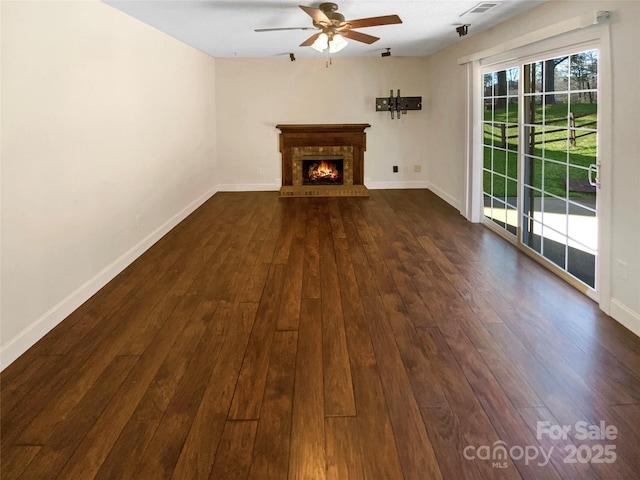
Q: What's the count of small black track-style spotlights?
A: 3